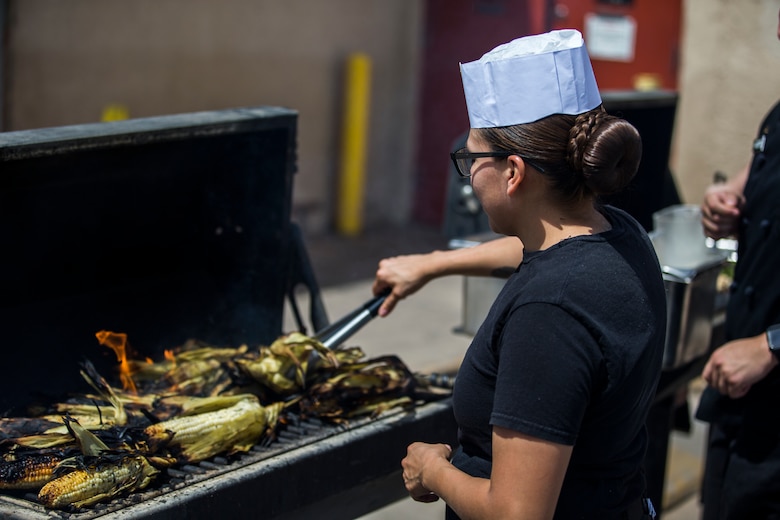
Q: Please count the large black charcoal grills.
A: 2